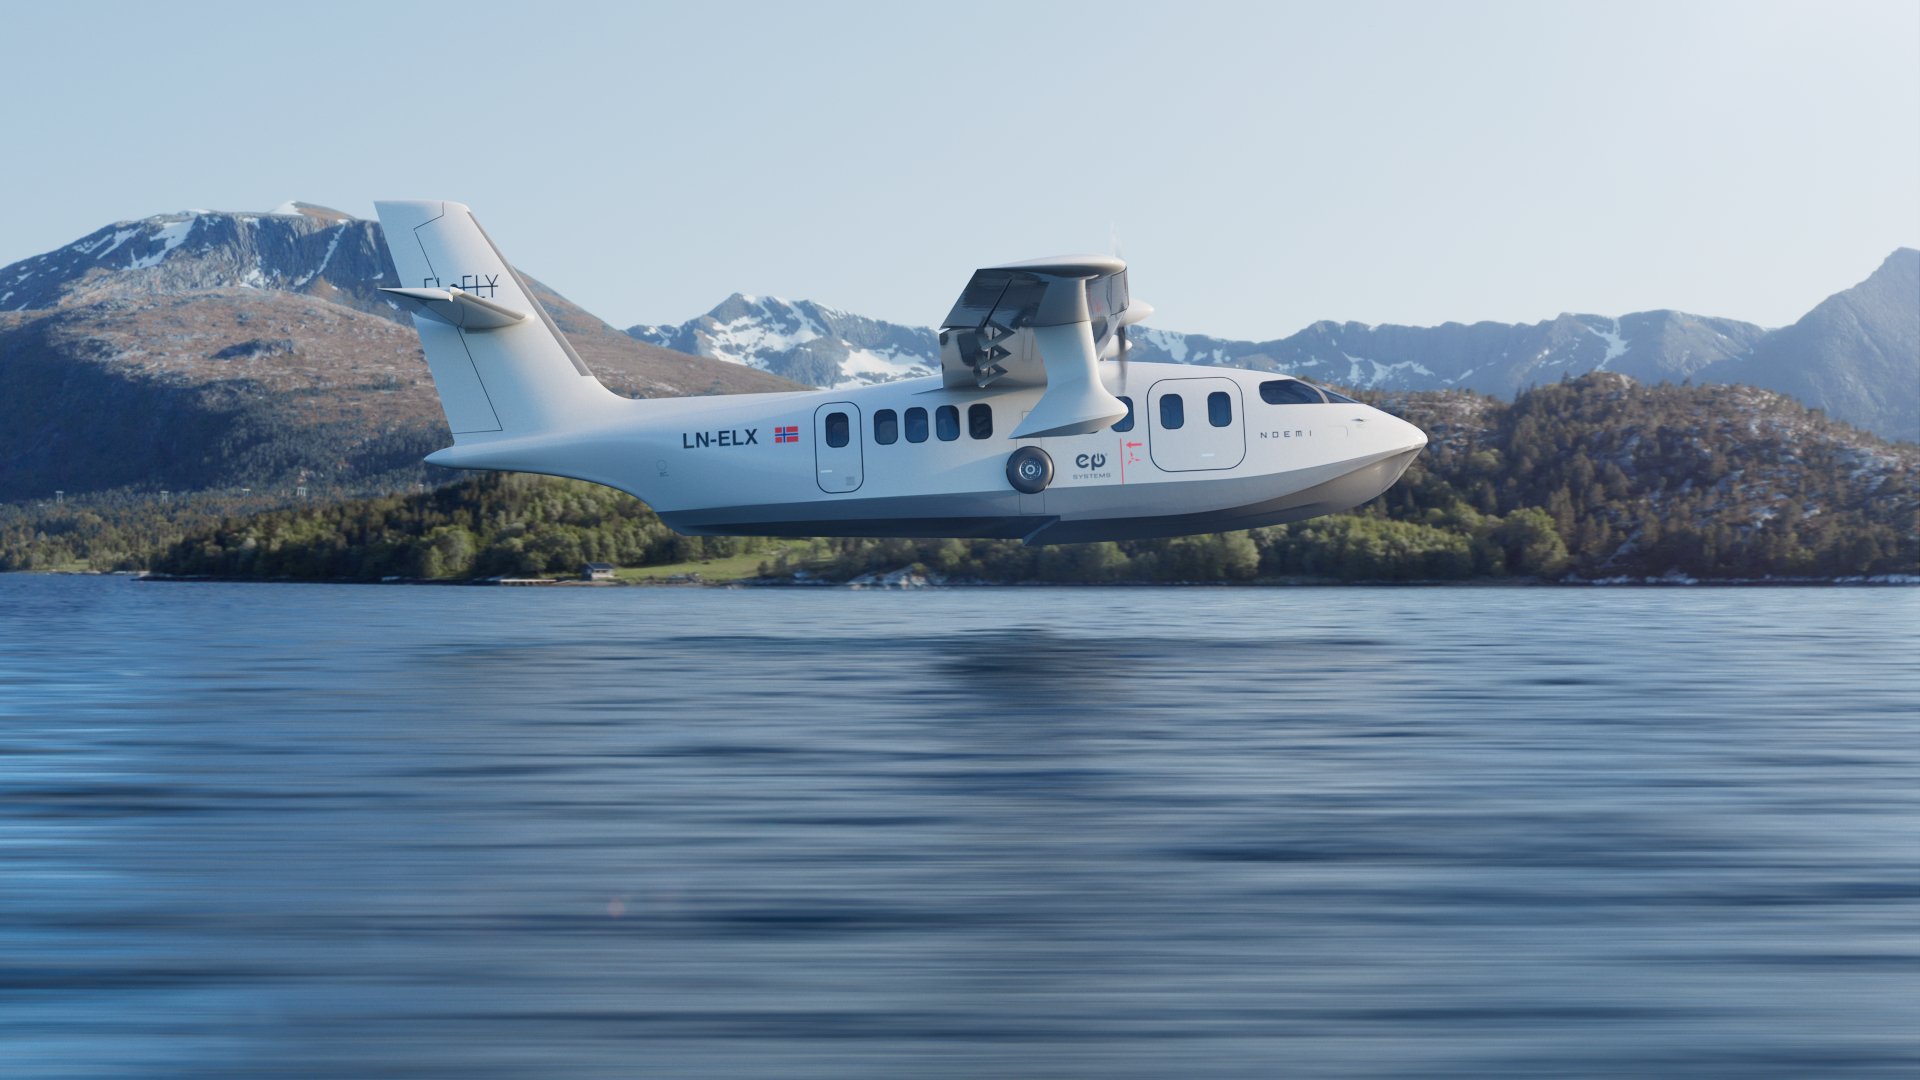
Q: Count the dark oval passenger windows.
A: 8